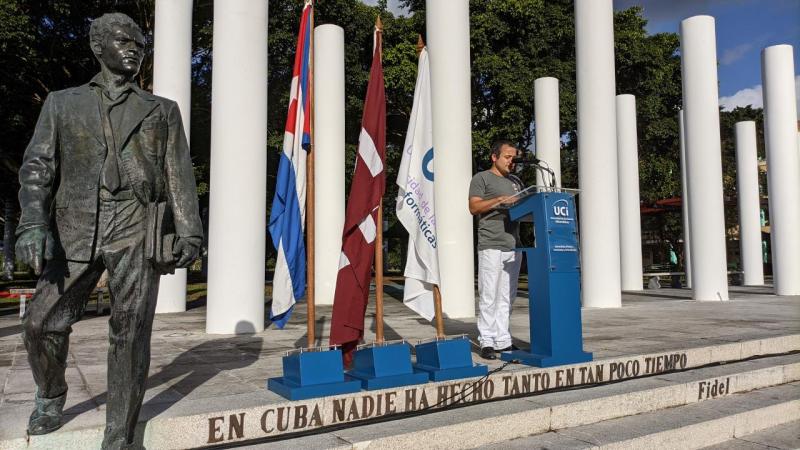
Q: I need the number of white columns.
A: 11